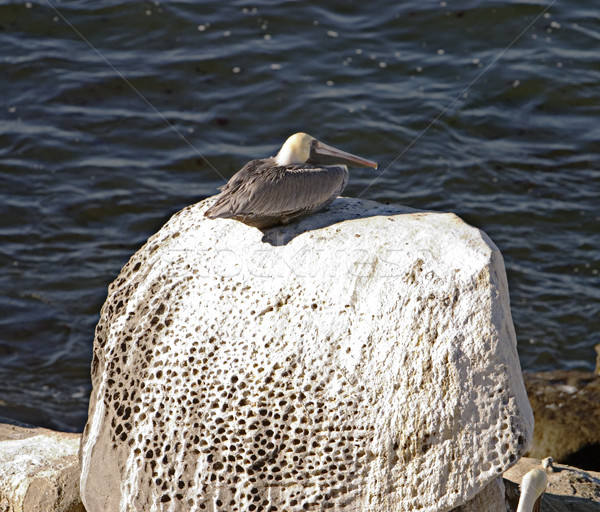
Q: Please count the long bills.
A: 1